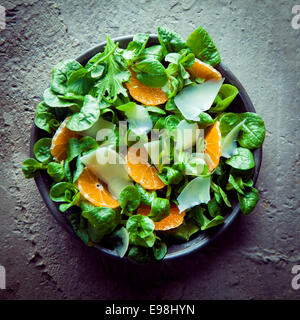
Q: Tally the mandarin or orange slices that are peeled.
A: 7